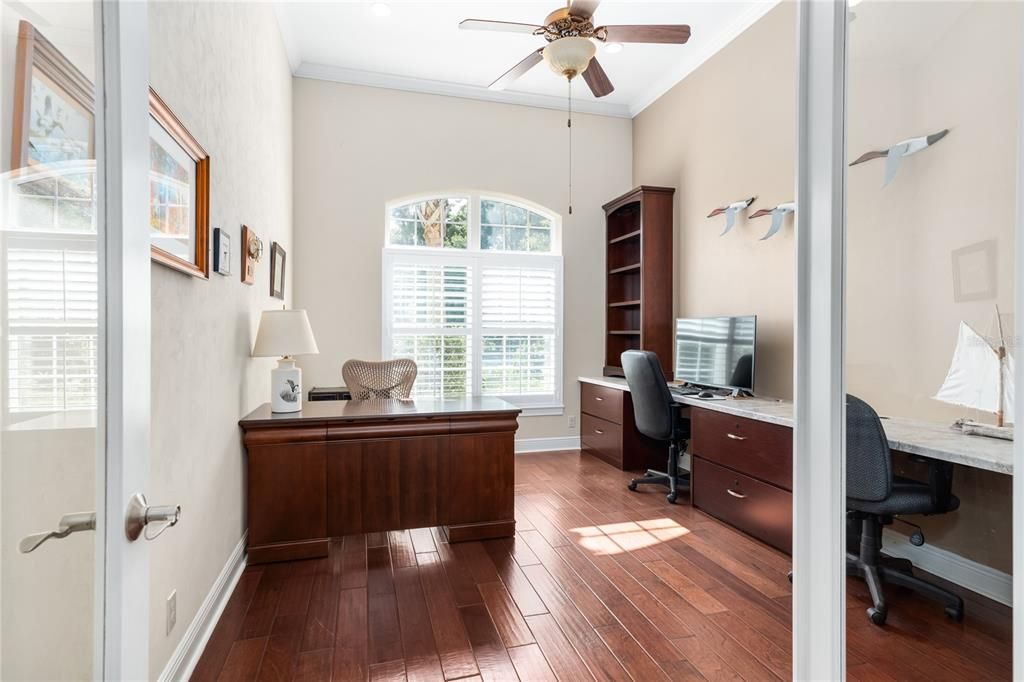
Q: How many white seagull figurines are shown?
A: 3